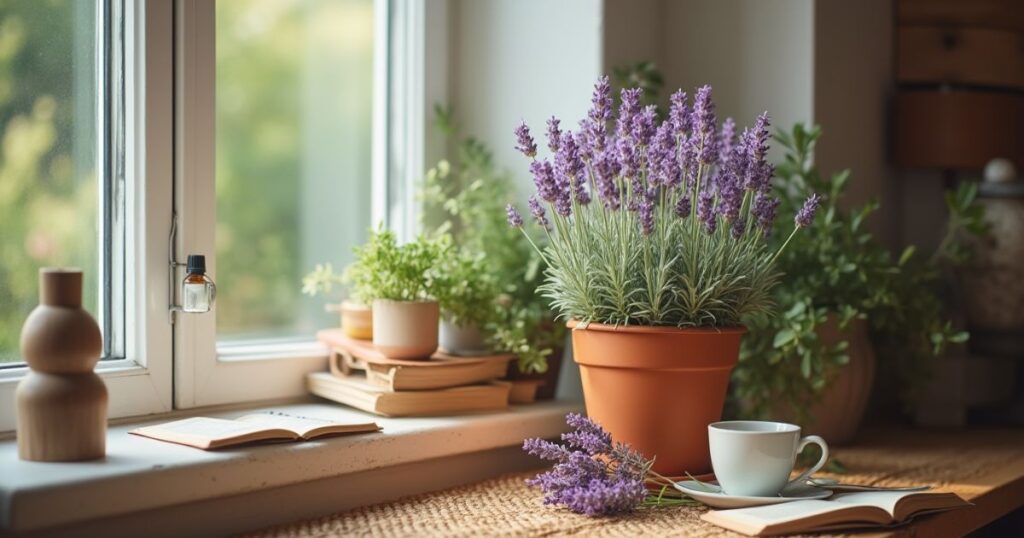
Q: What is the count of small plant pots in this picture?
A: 3